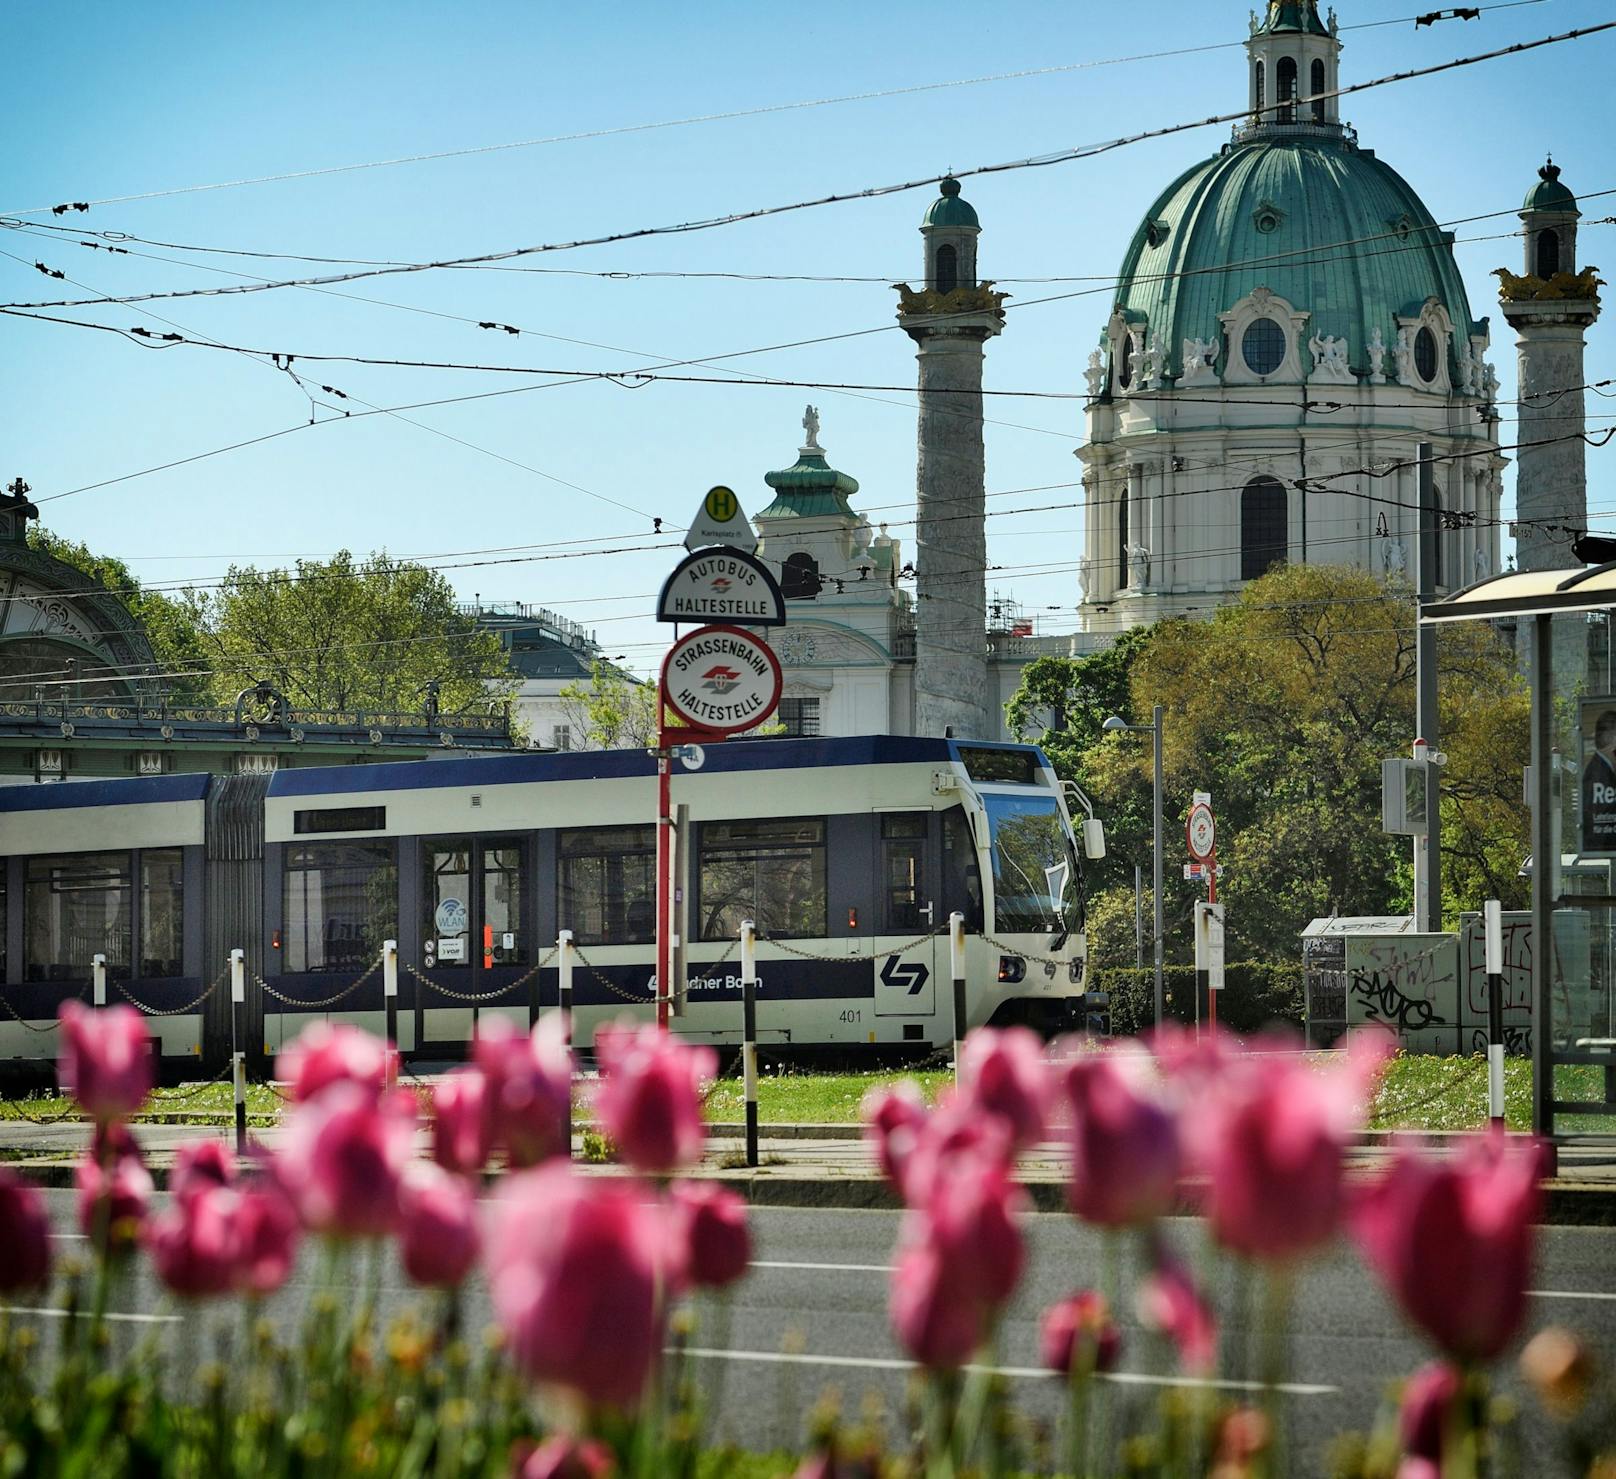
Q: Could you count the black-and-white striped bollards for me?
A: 8